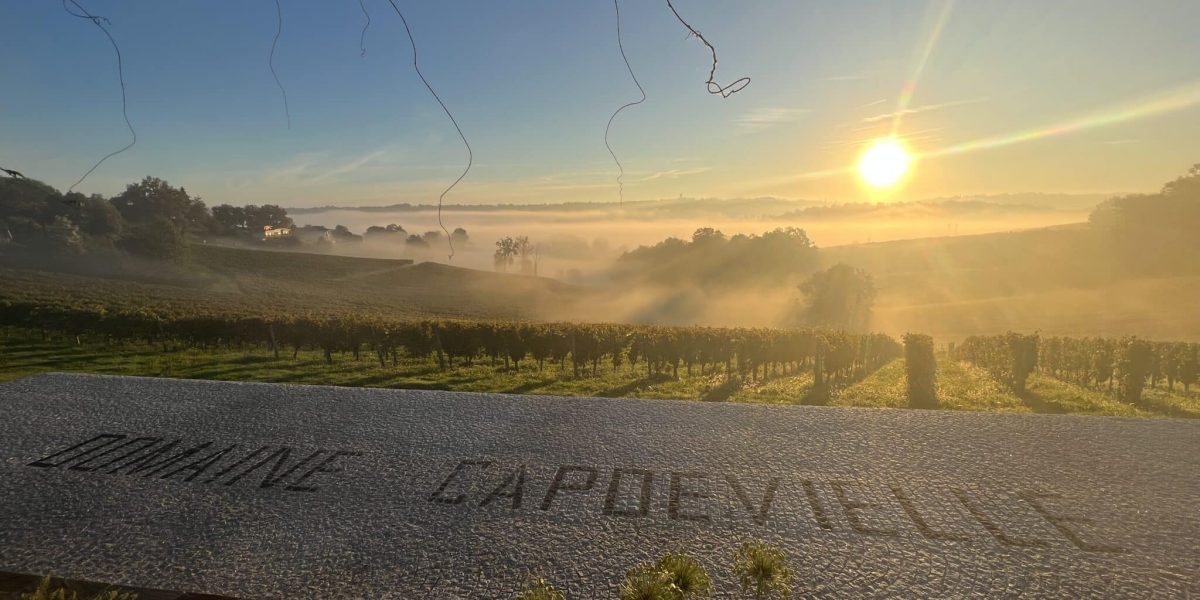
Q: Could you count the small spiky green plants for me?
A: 4